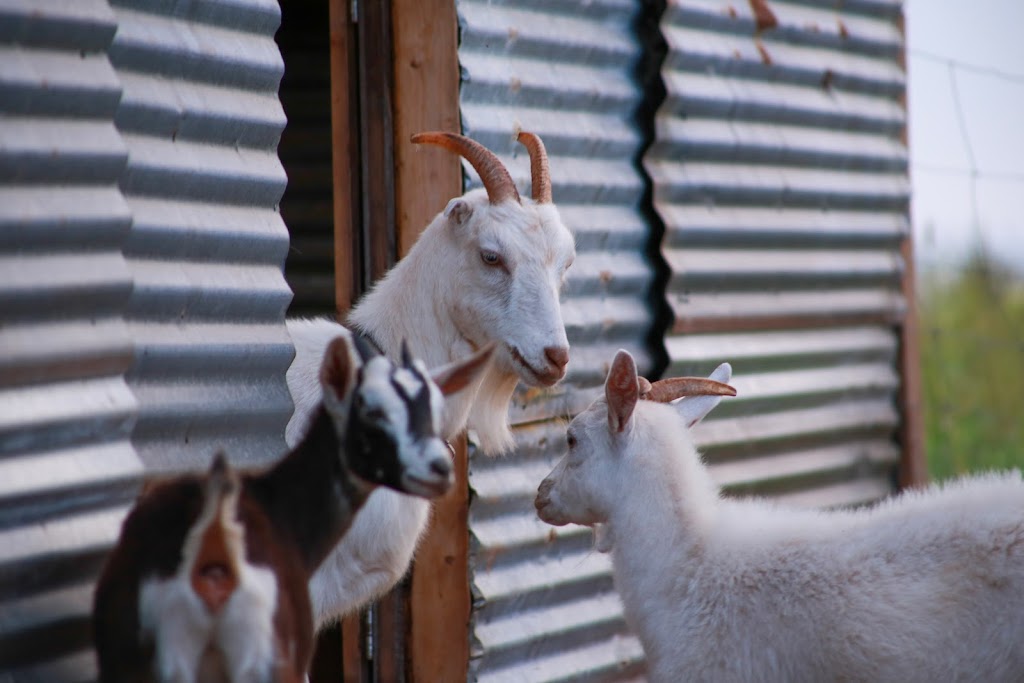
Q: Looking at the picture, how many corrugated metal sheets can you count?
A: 4